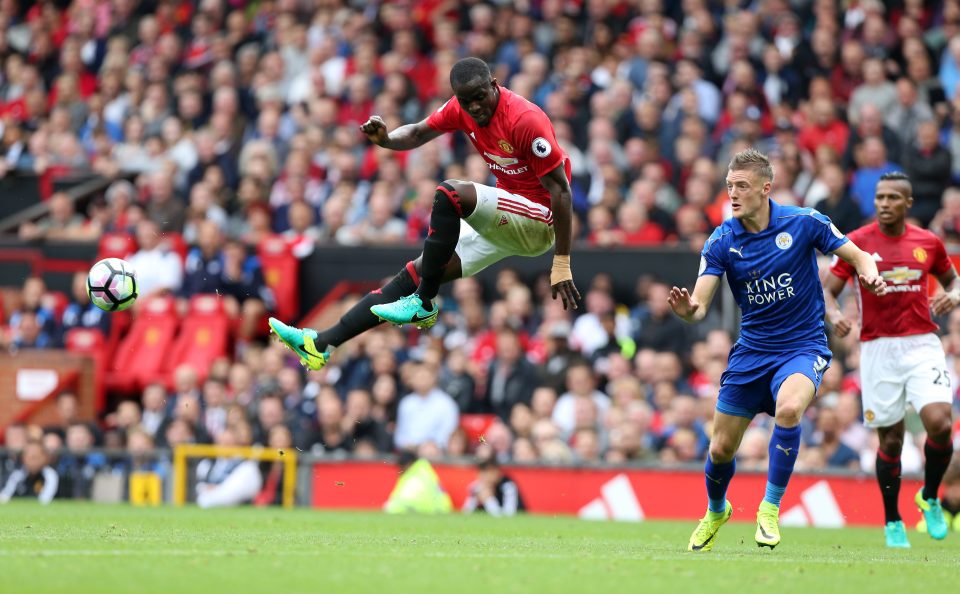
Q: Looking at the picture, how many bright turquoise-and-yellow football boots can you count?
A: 4